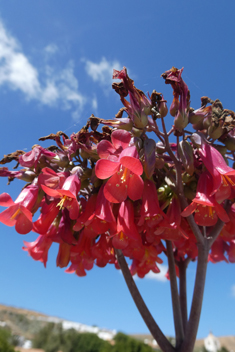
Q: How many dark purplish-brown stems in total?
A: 4